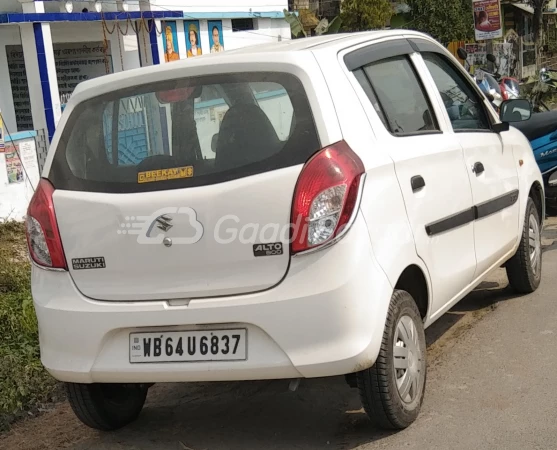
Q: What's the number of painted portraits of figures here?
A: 3